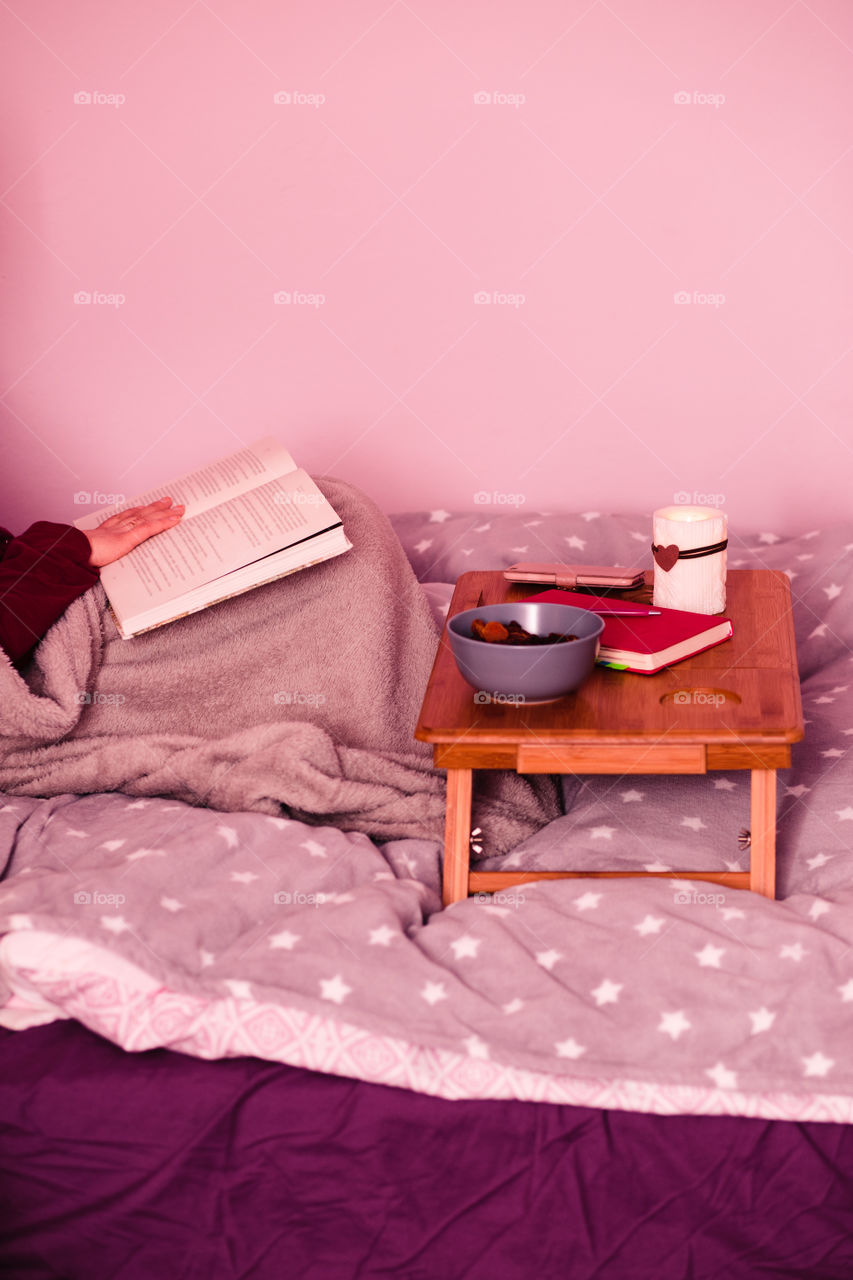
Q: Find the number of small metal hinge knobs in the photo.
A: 2